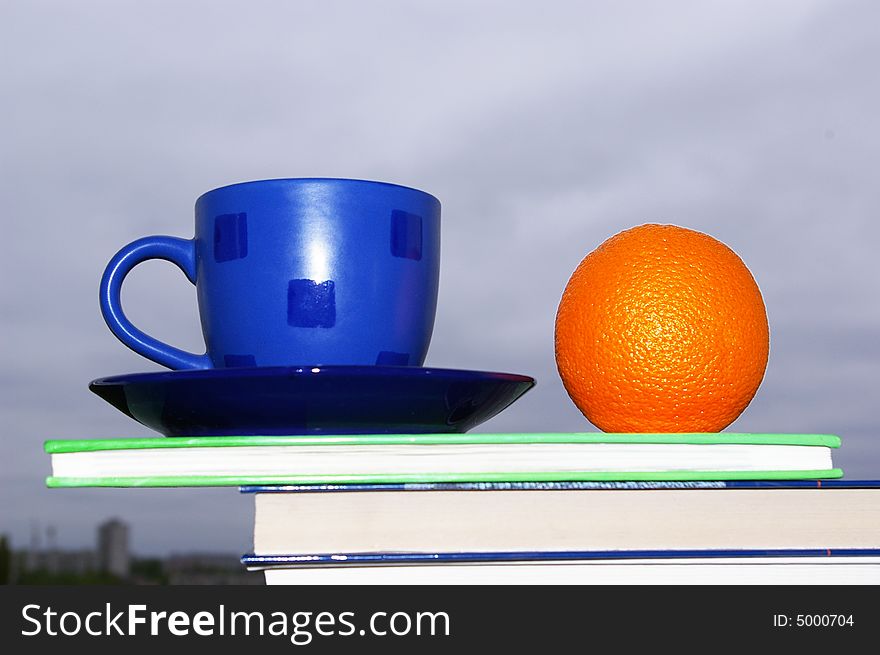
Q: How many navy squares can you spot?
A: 5